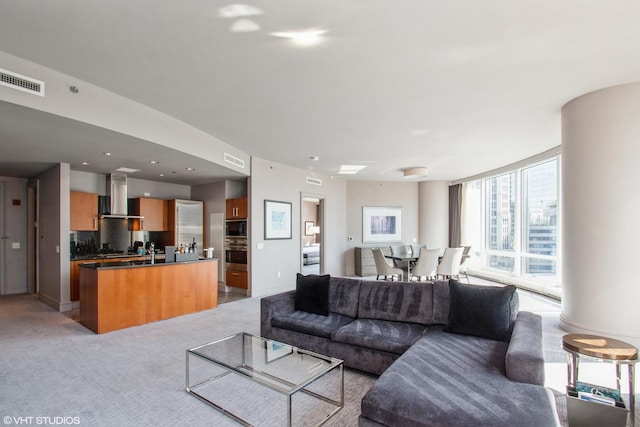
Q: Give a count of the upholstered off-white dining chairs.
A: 6